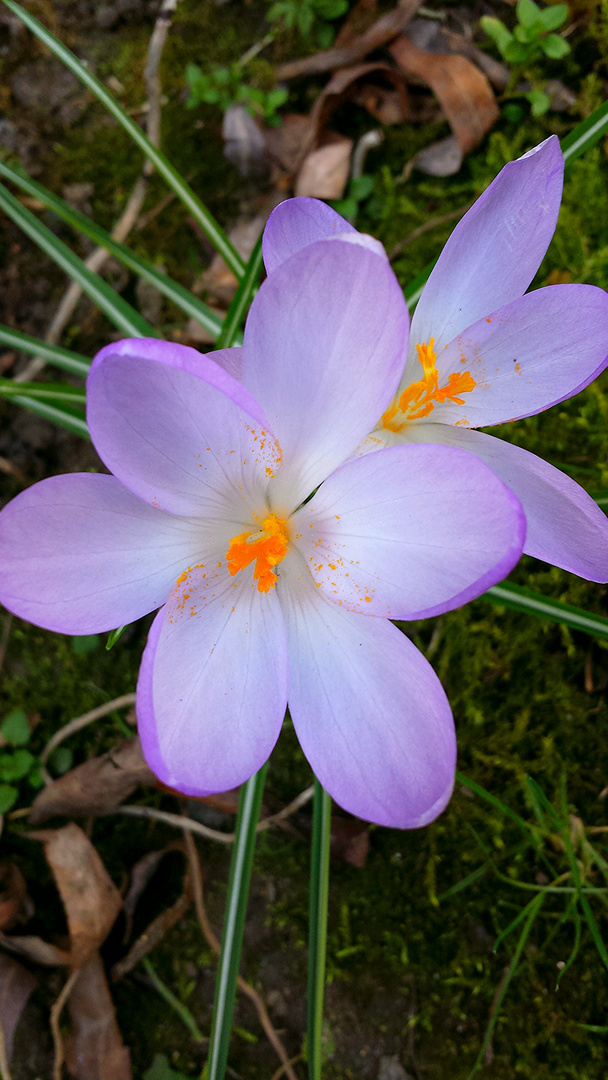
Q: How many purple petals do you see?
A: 11